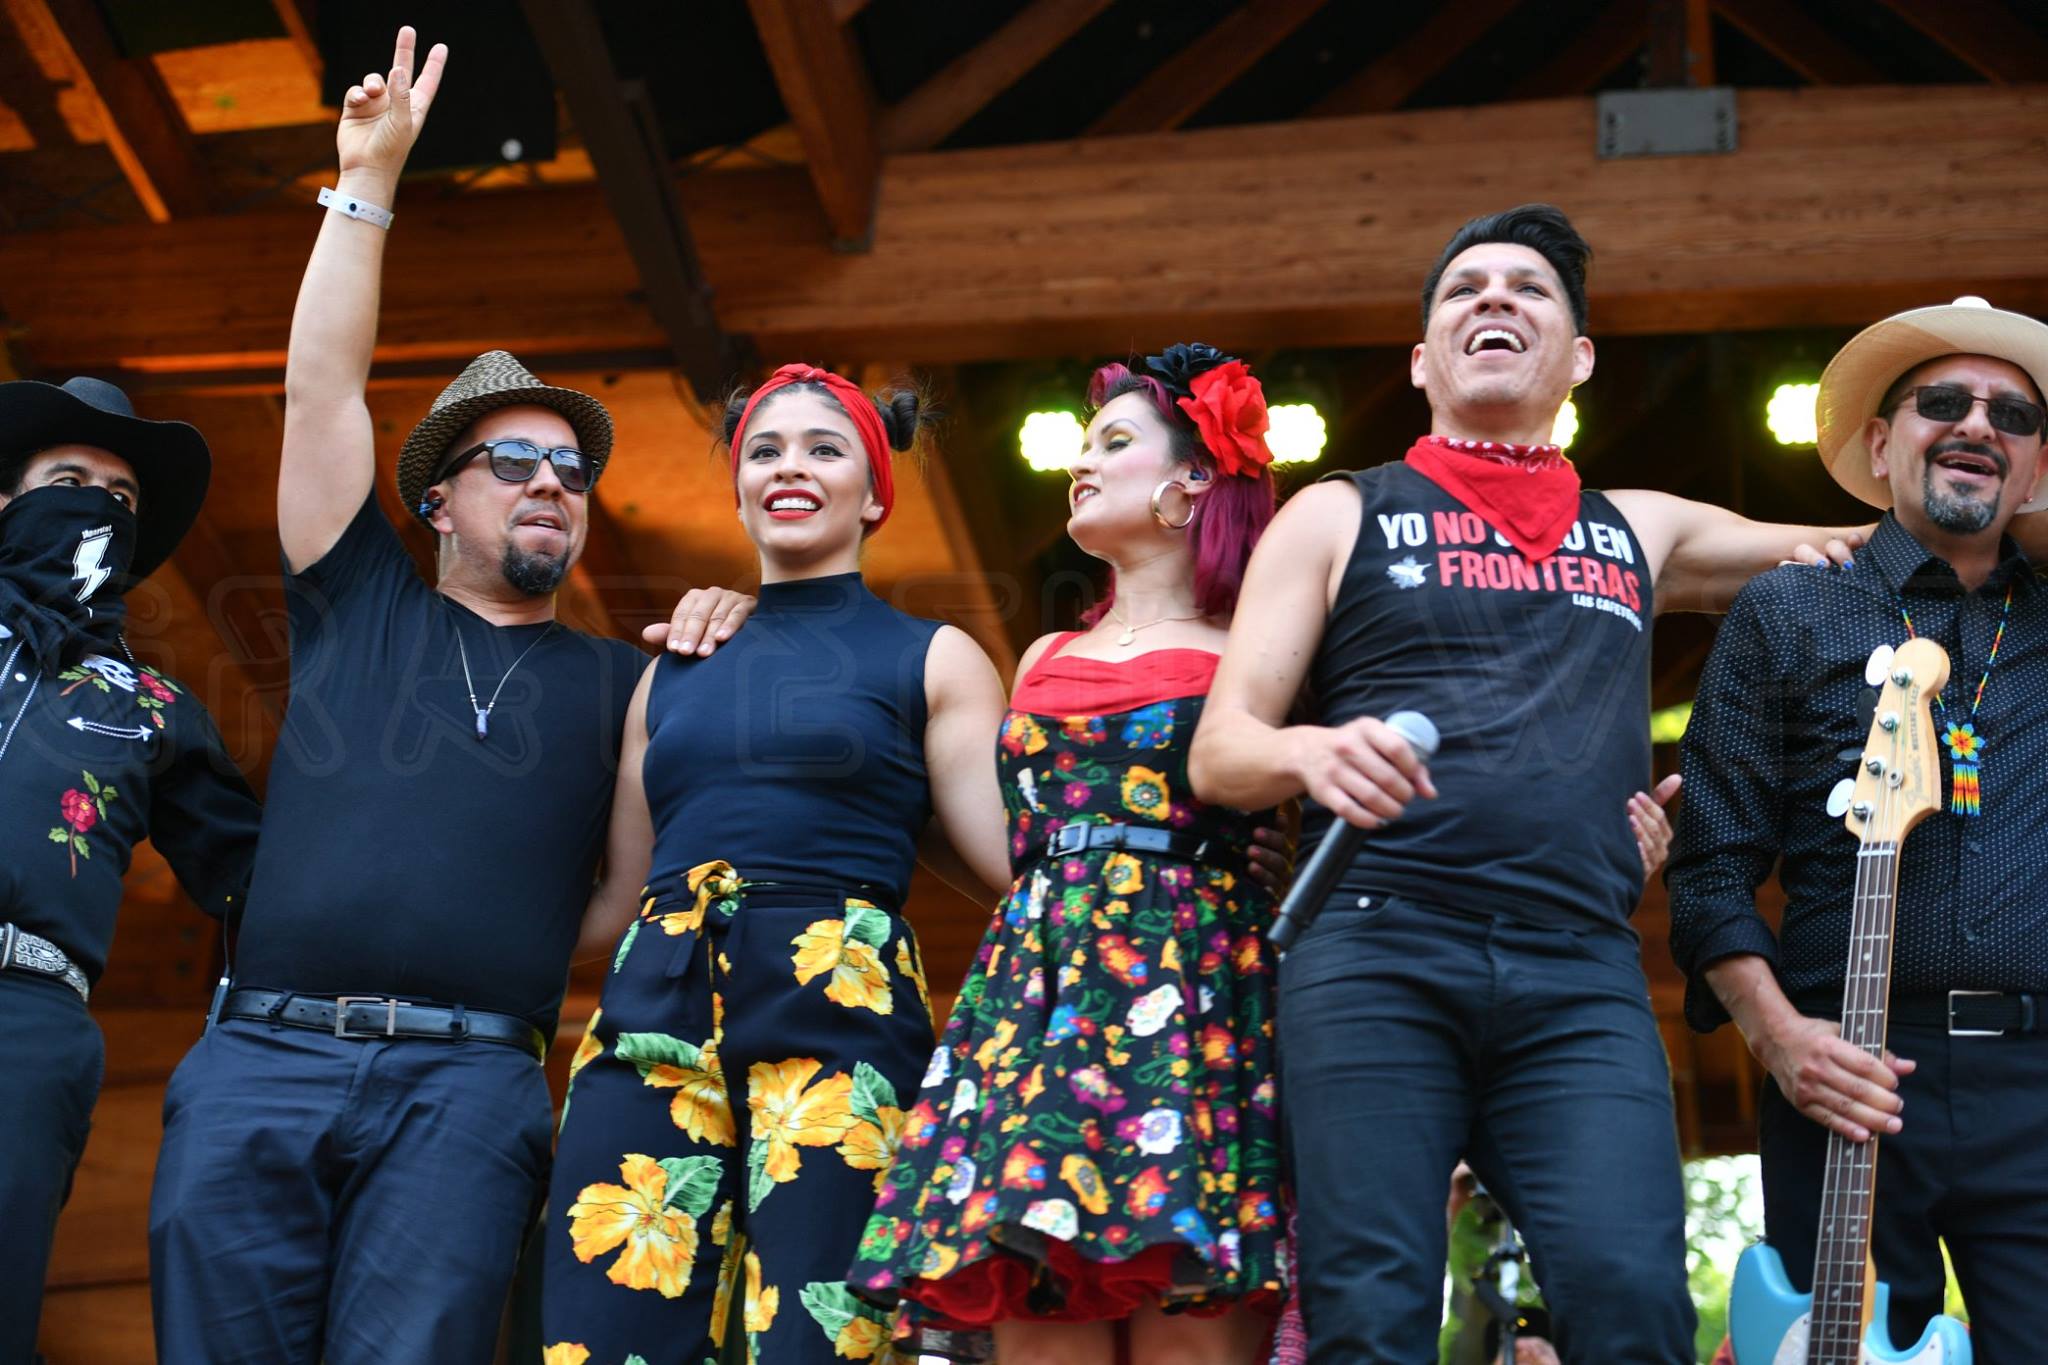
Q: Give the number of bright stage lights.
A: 4